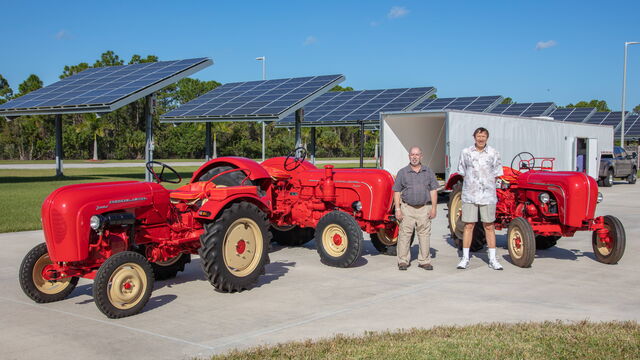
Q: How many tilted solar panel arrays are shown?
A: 8